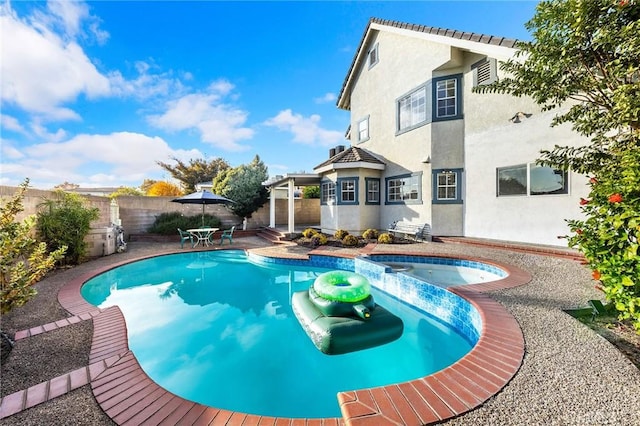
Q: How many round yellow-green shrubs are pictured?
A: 6